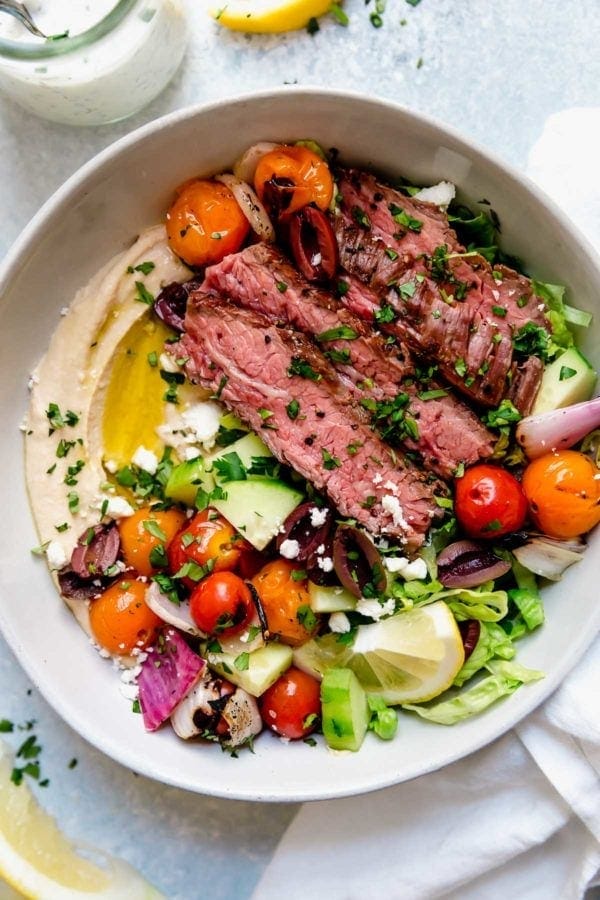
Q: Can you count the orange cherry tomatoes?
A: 6